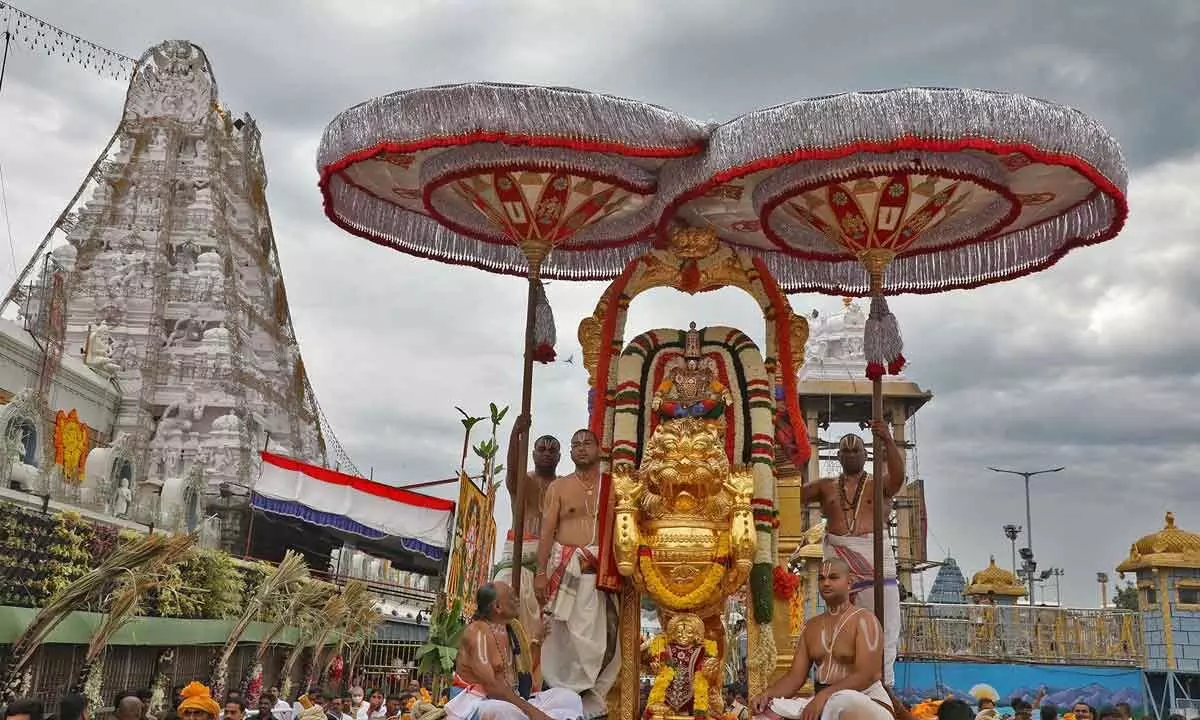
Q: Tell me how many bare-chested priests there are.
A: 5